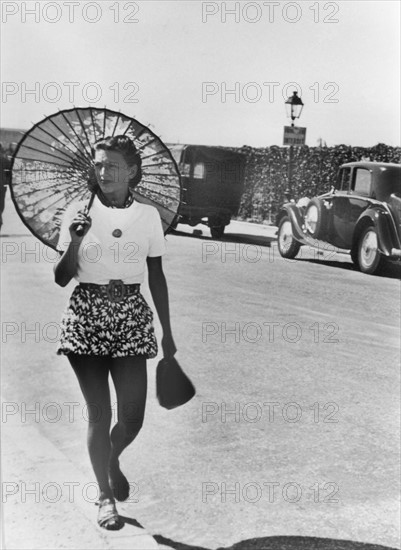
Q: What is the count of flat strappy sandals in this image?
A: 2